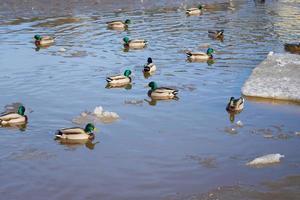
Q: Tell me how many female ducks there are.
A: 1